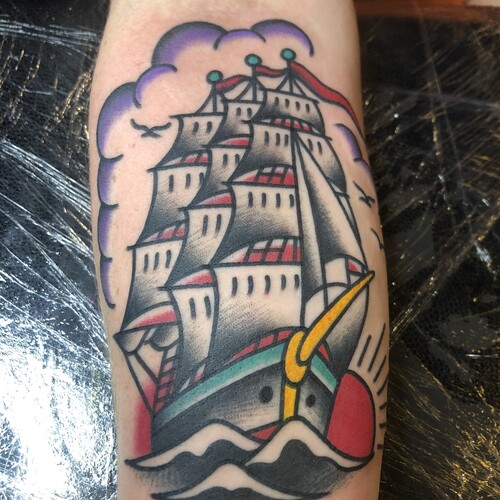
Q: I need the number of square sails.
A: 11